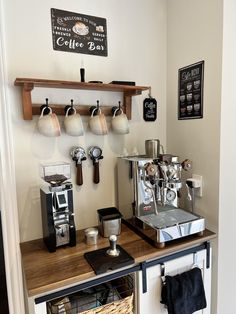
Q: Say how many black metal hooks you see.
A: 4